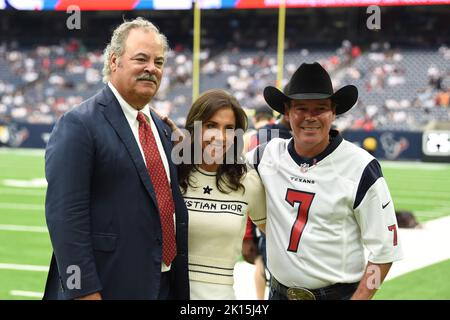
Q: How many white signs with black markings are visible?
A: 1